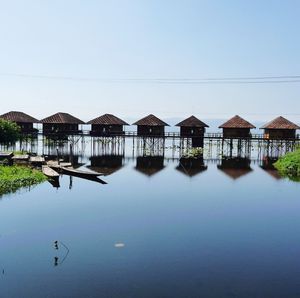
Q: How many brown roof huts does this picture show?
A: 7